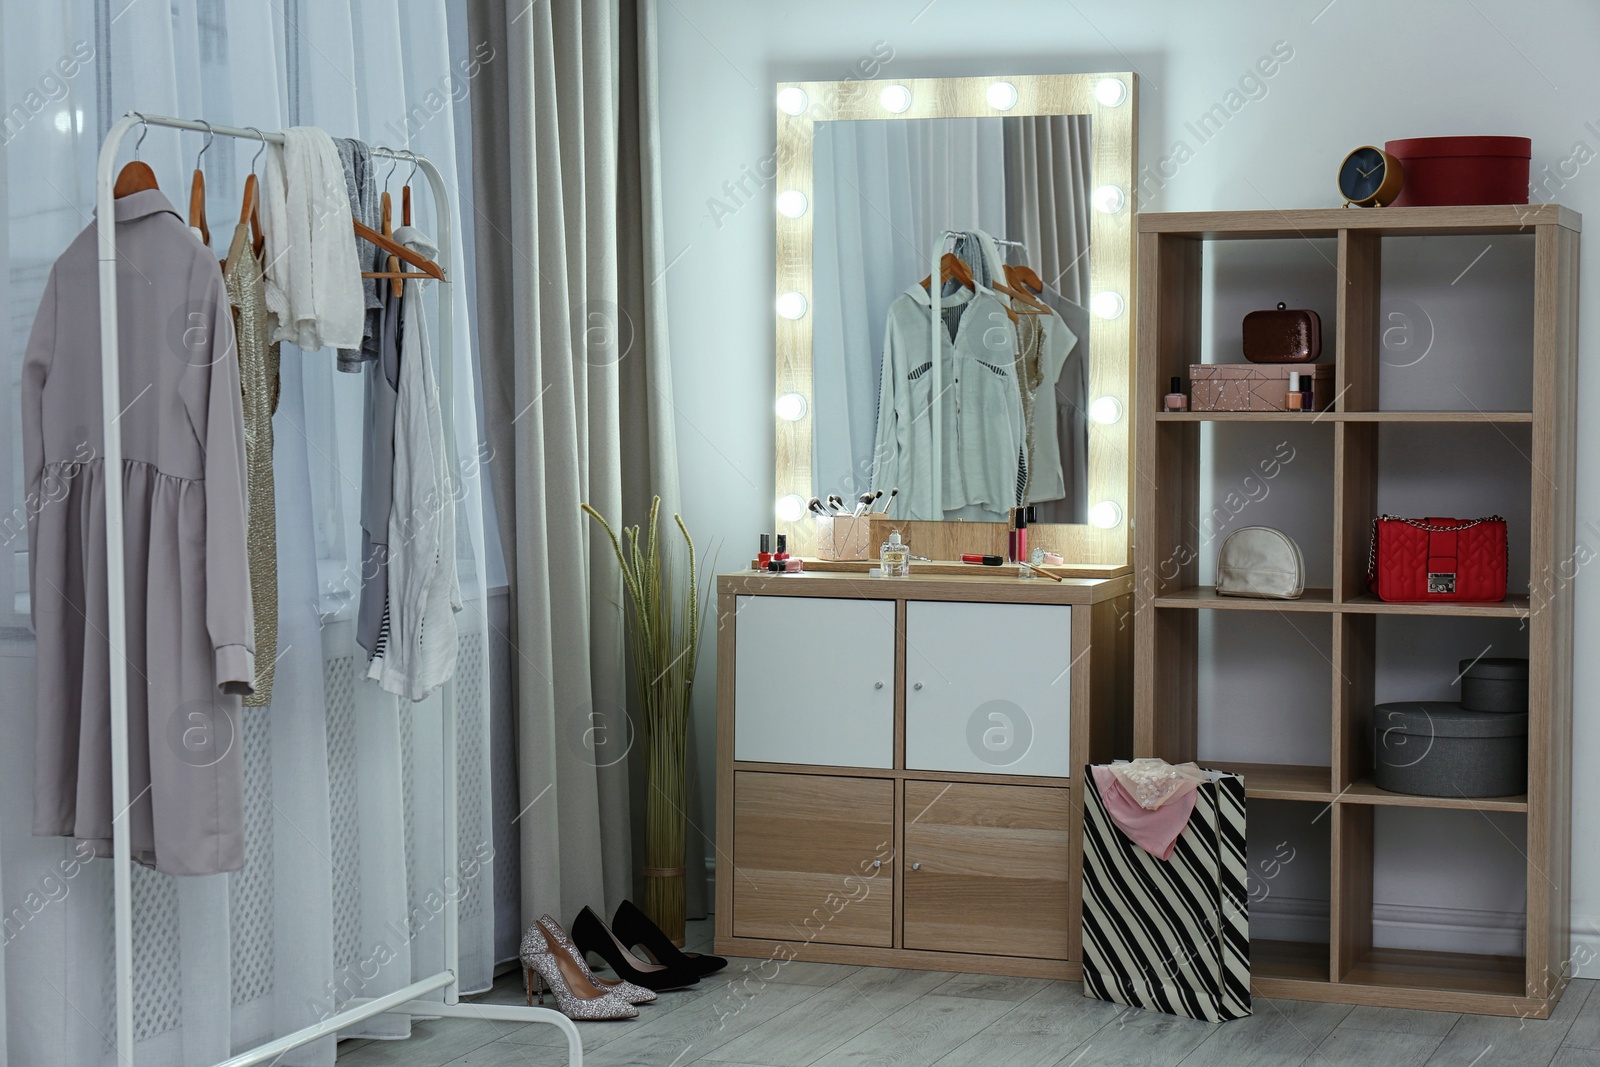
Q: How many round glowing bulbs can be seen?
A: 12